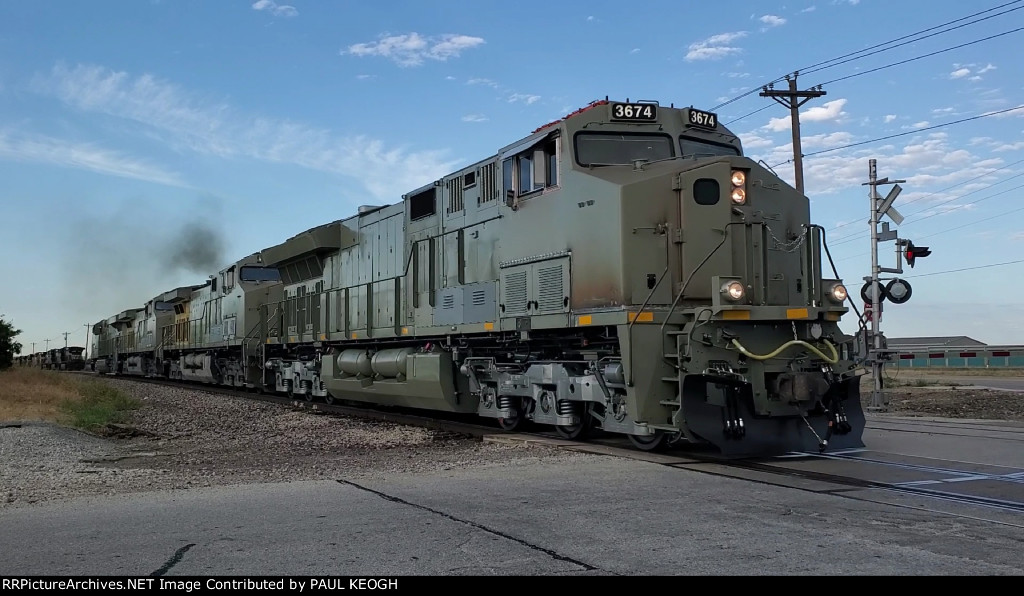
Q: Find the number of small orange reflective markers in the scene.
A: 11